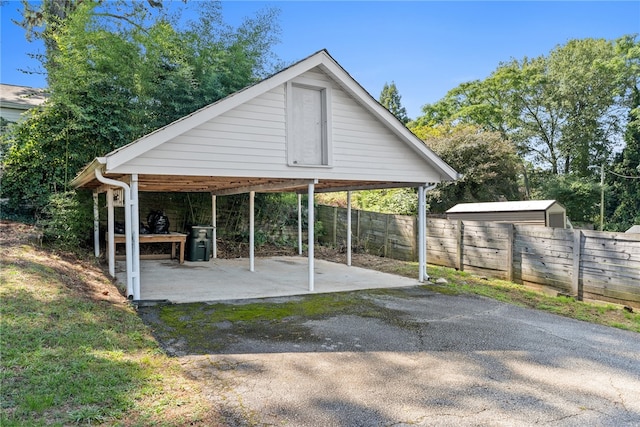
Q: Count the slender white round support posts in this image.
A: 9